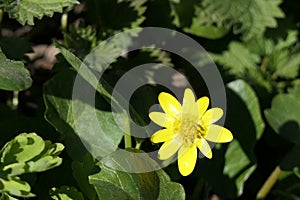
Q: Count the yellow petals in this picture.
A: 10